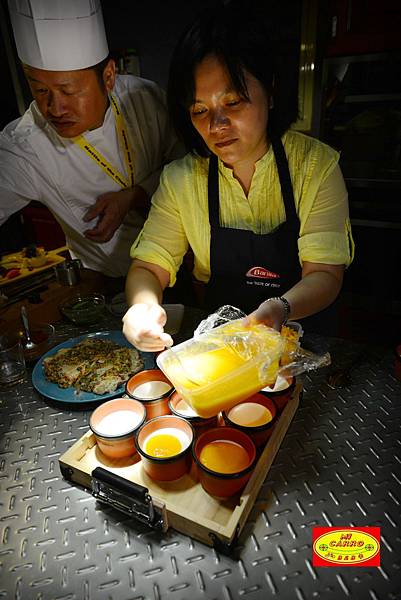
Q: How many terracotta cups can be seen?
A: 7